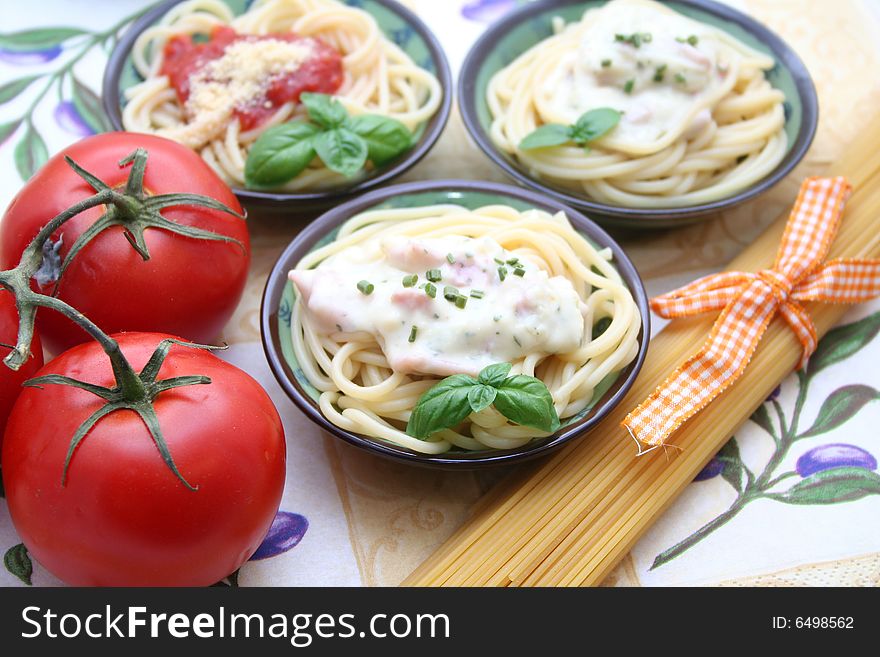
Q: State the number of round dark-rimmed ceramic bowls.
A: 3